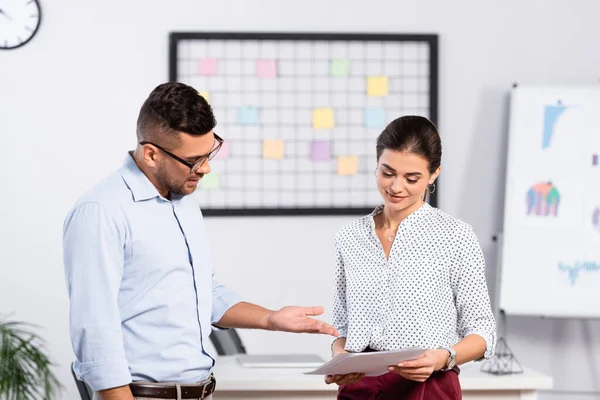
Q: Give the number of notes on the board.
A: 13